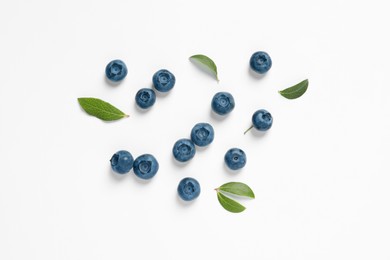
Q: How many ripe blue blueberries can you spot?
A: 12